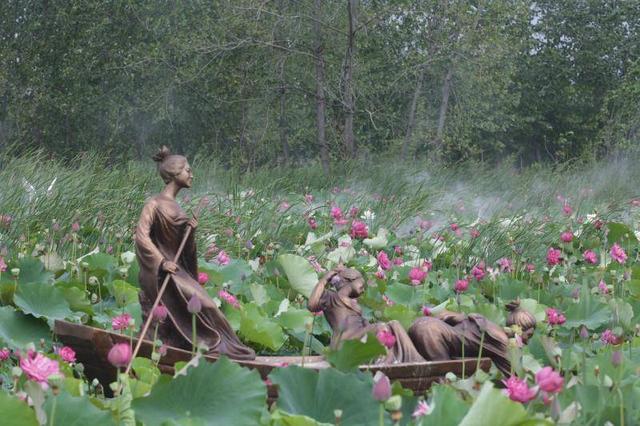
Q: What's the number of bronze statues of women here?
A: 3